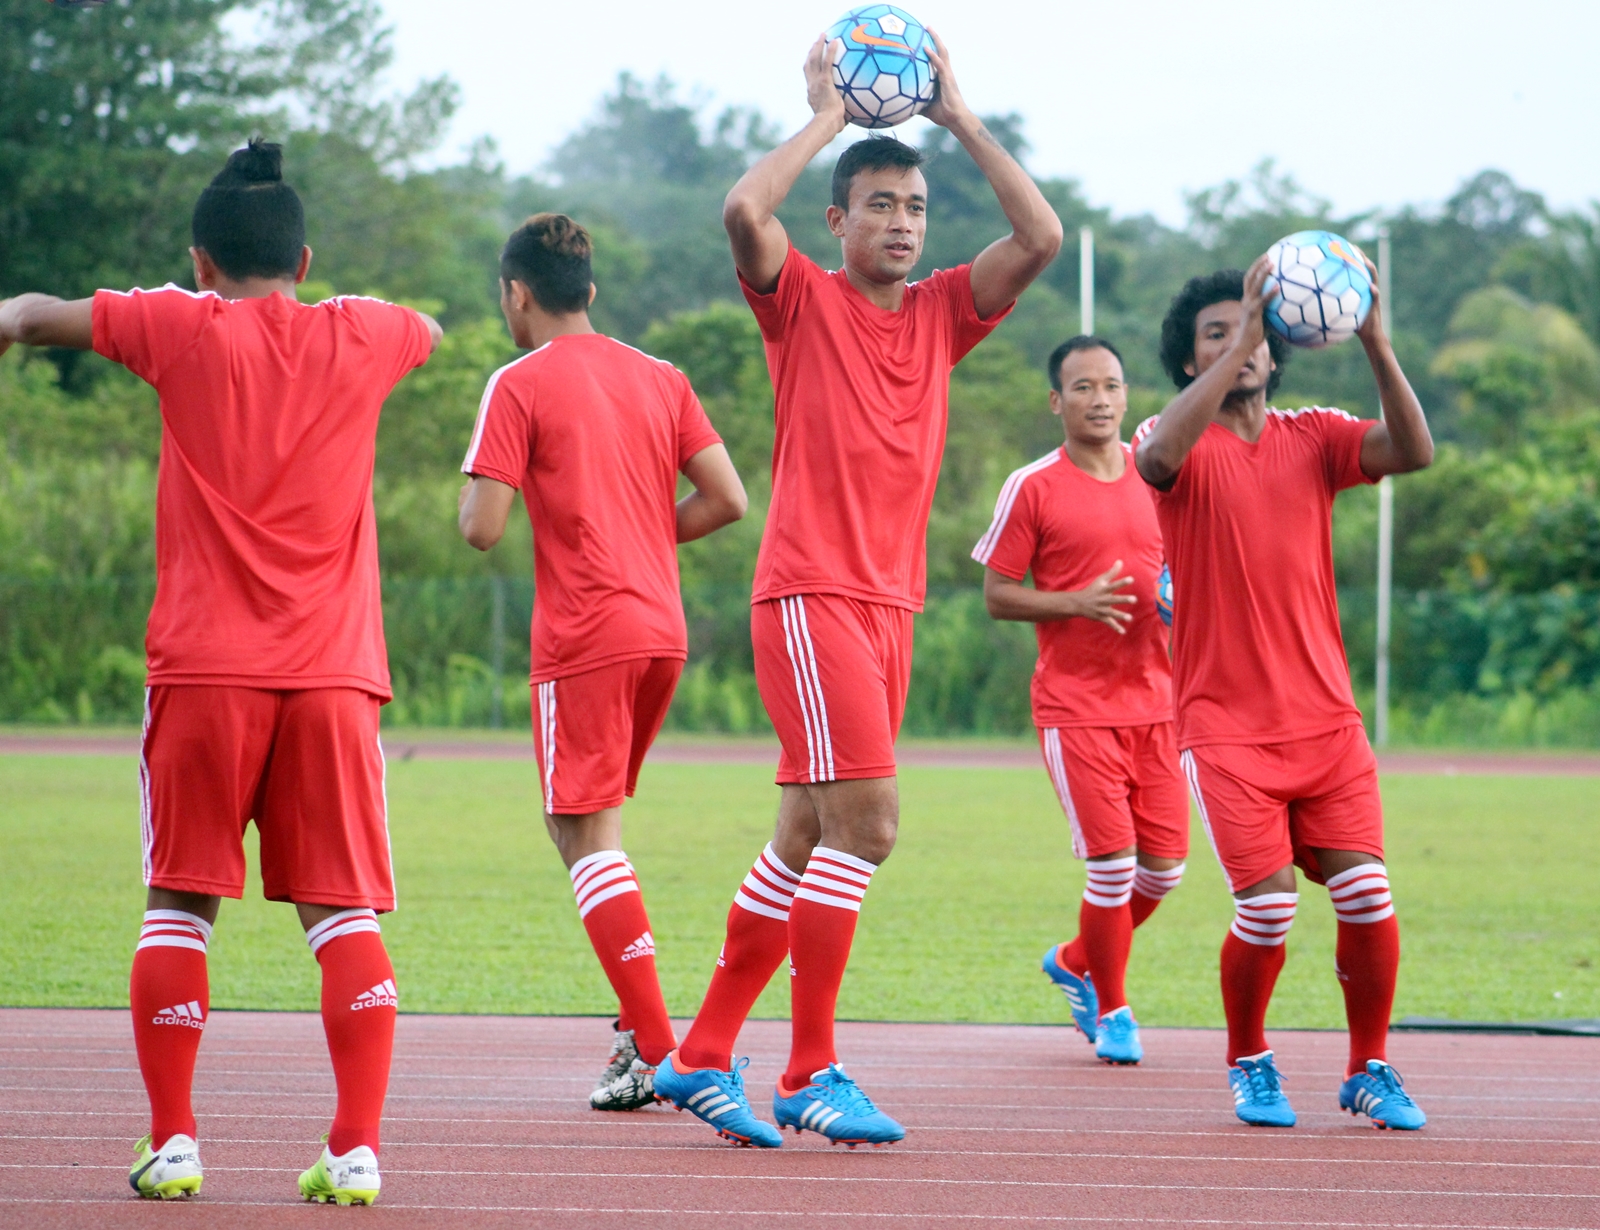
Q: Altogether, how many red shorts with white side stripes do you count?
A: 5